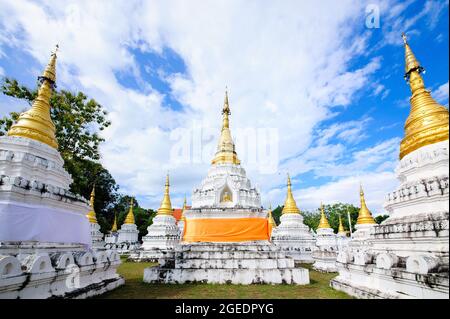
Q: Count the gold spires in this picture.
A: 13